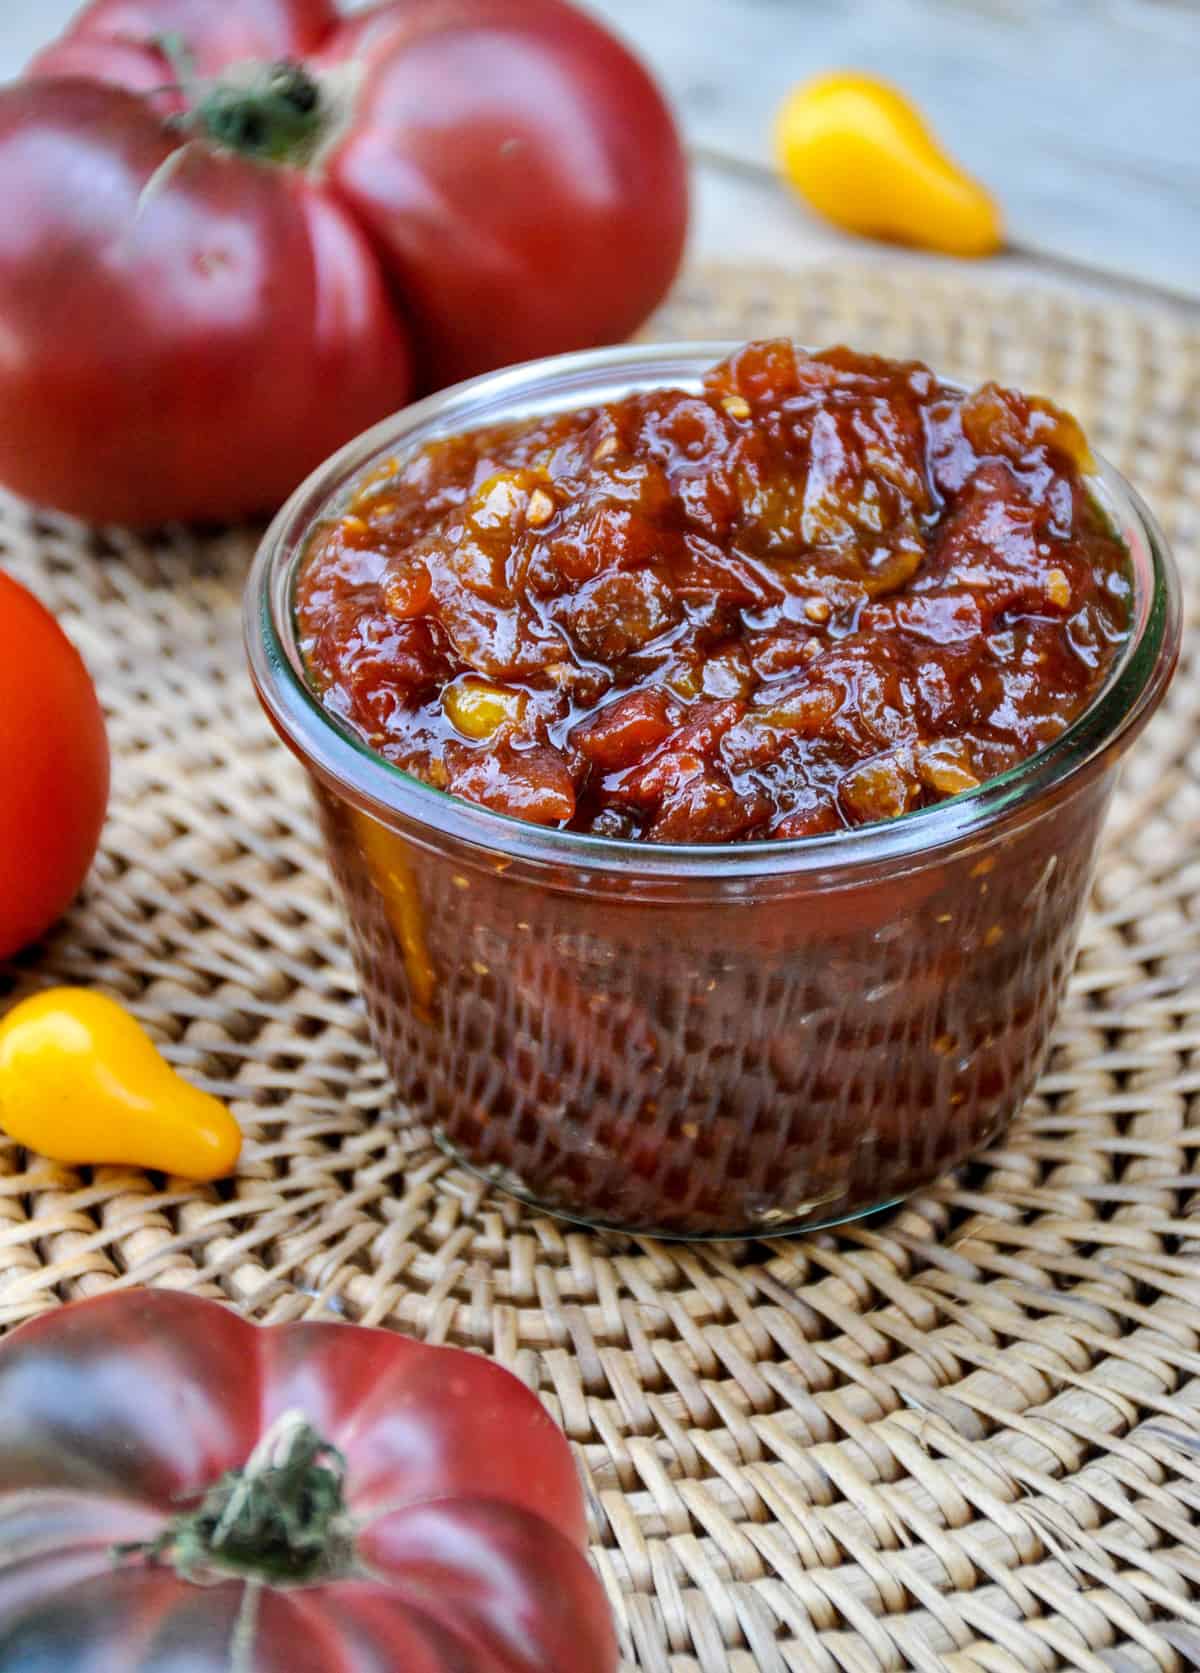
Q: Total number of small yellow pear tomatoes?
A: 2